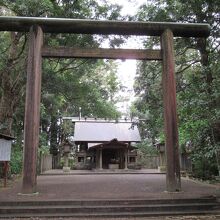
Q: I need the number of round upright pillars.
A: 2